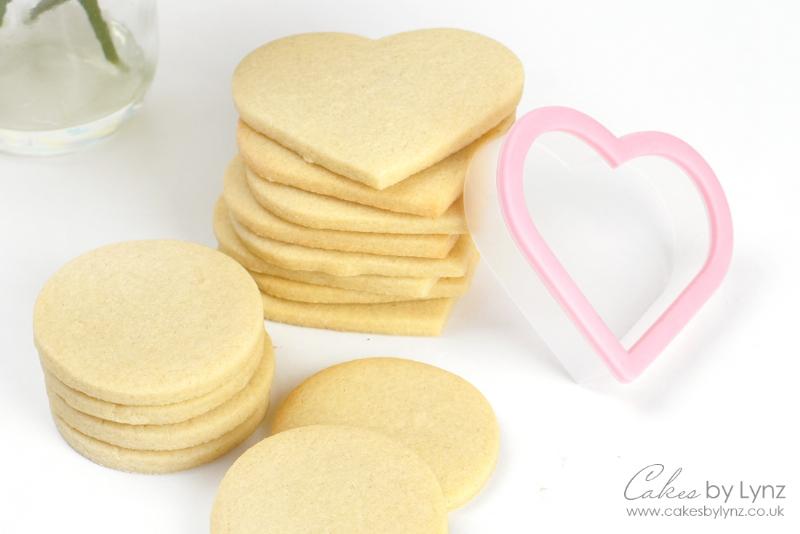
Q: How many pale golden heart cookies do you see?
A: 8